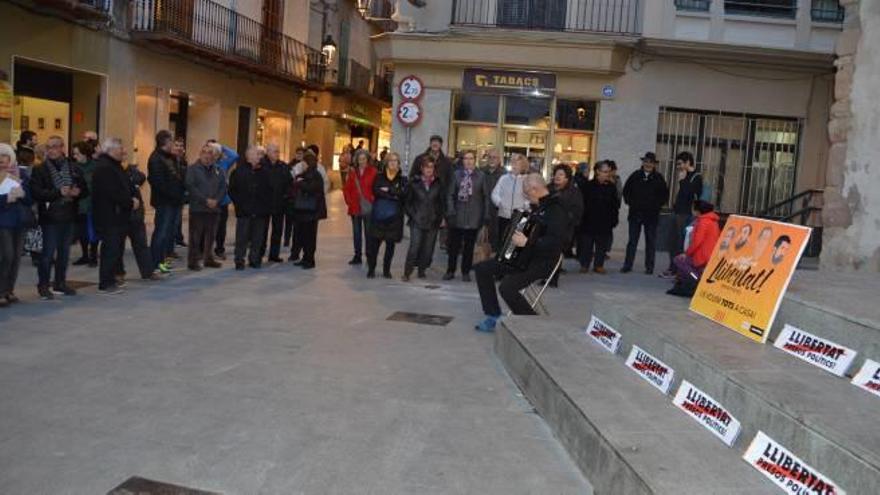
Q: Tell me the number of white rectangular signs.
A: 6